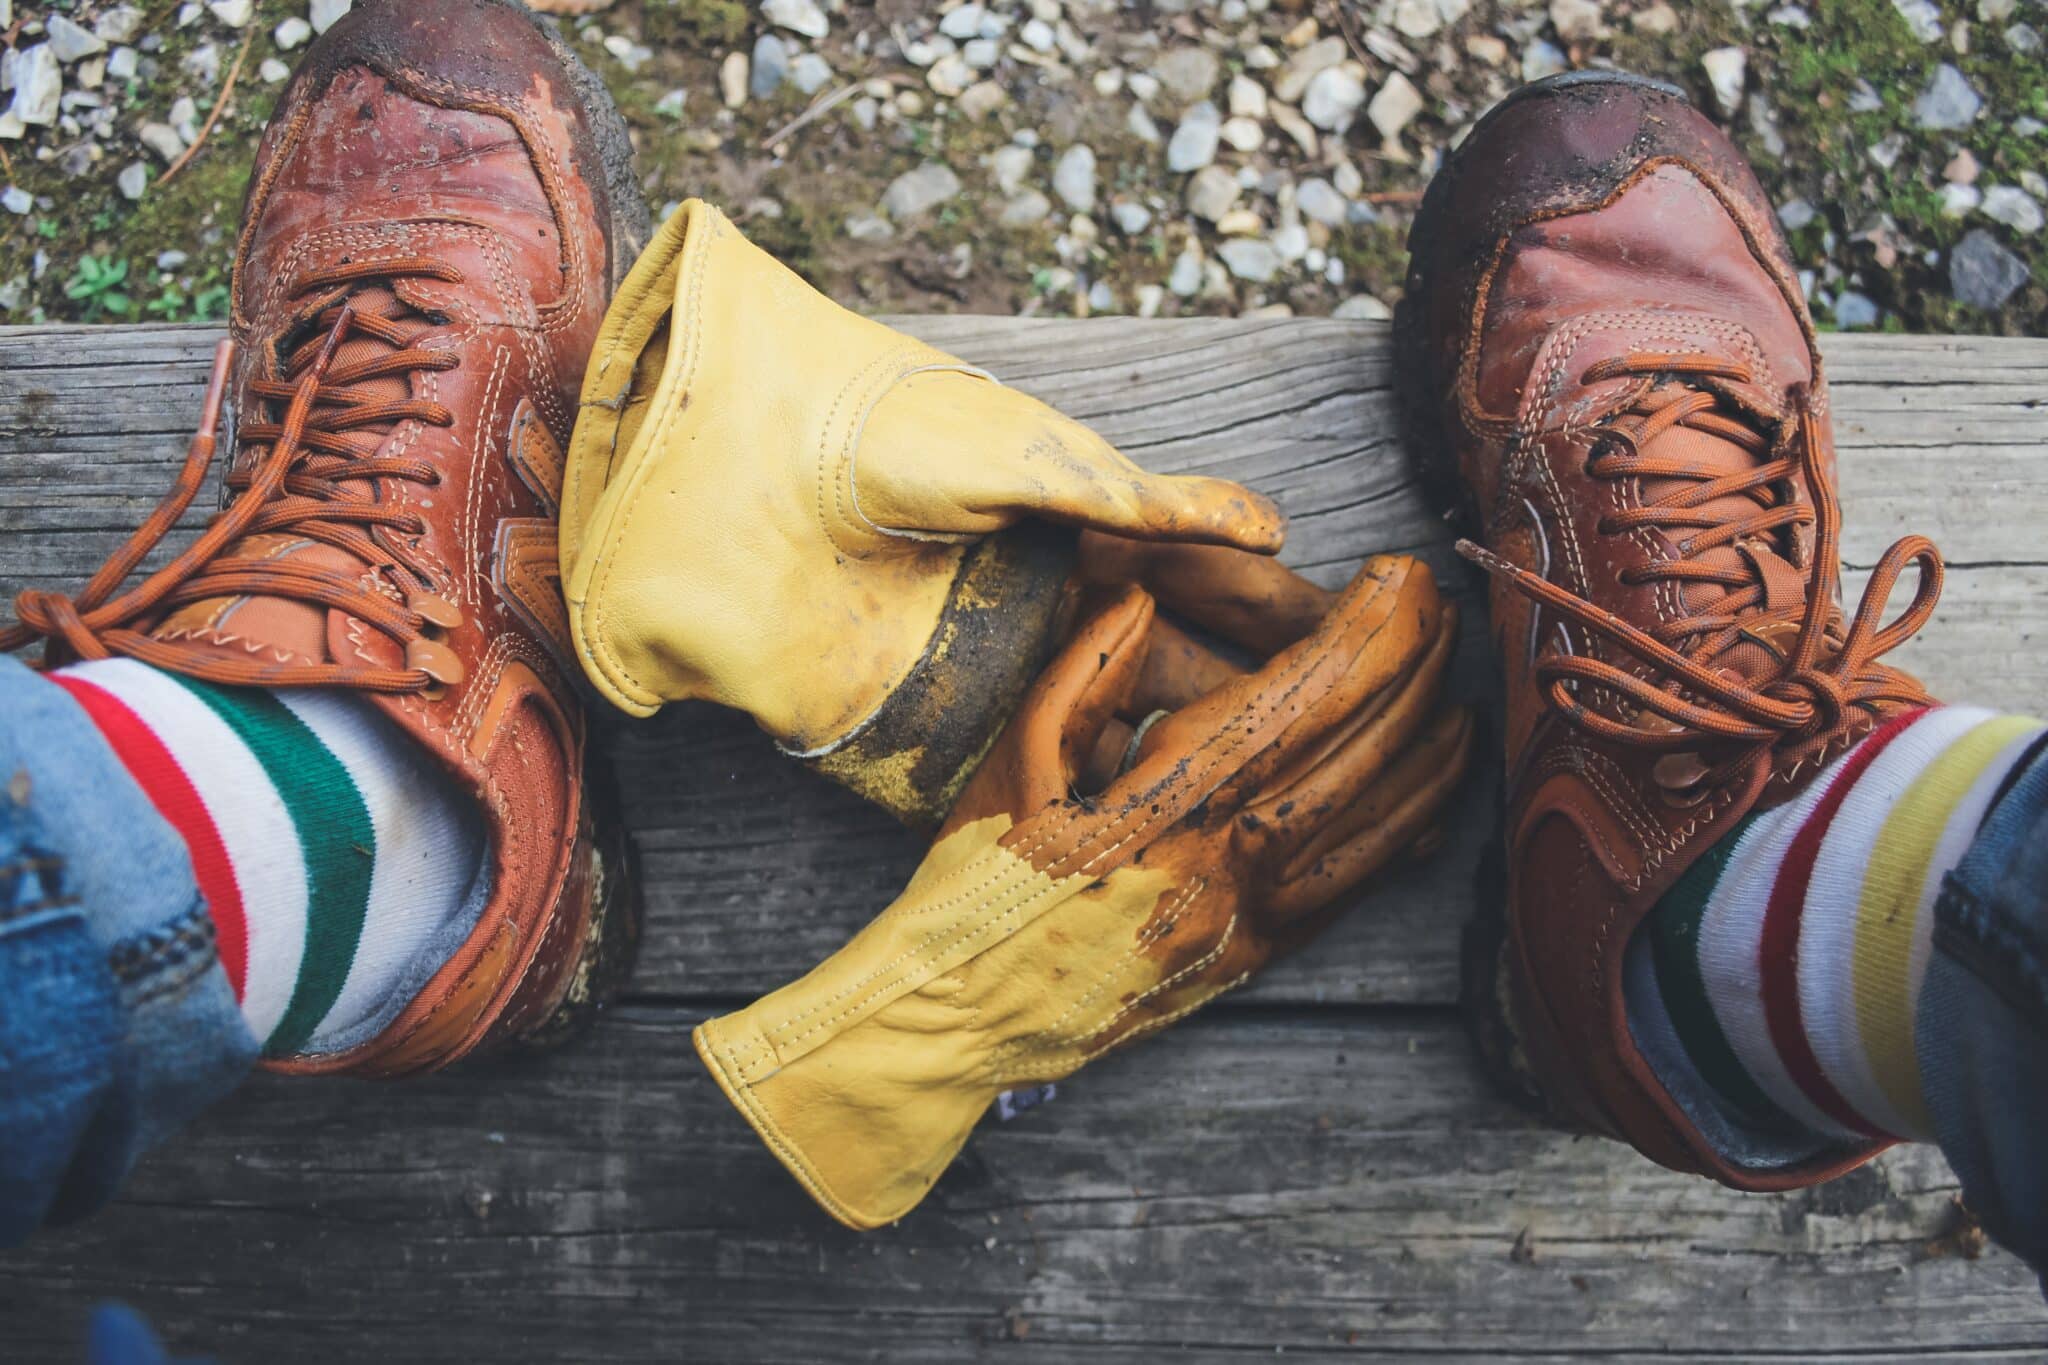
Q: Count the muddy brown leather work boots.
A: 2